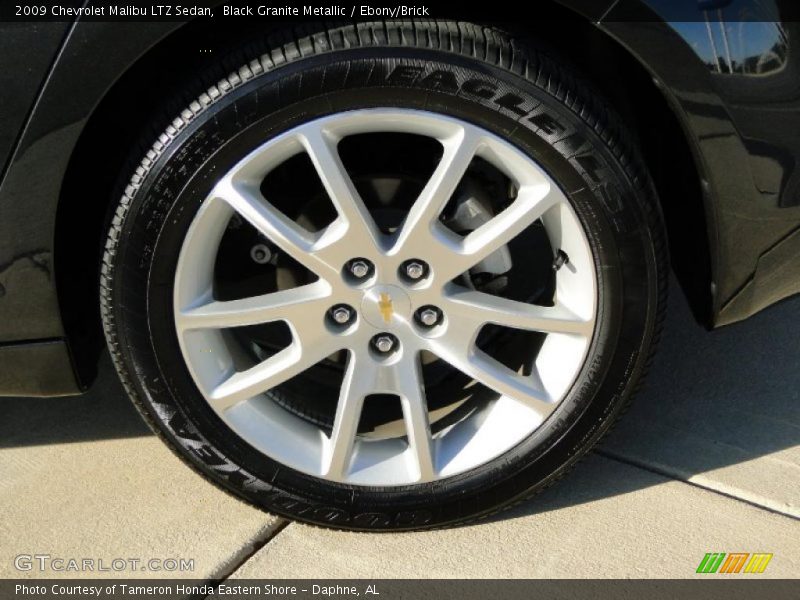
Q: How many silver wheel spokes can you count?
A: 10